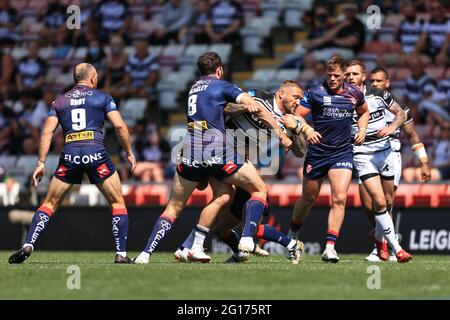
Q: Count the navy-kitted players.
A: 3